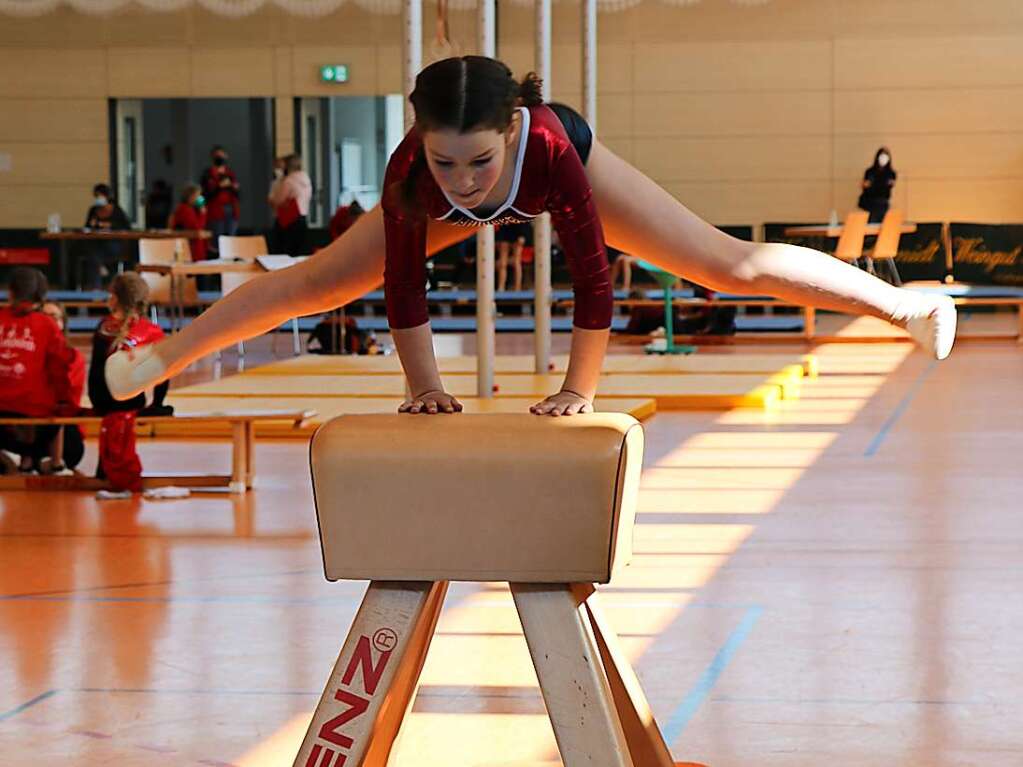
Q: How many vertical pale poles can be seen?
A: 4